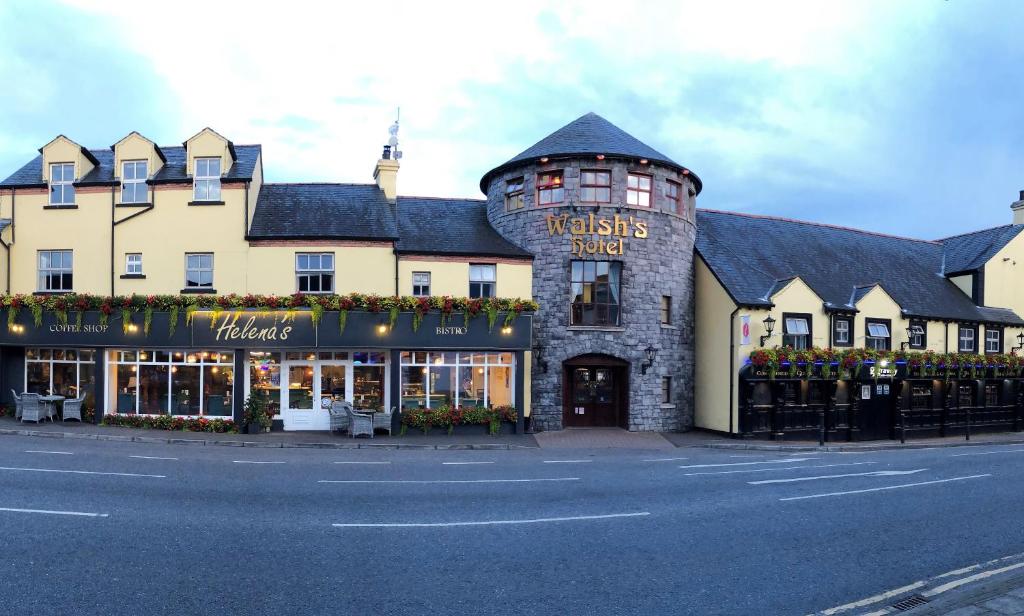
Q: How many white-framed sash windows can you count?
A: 15